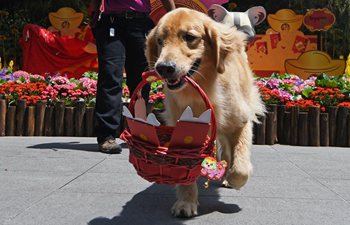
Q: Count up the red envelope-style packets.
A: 2